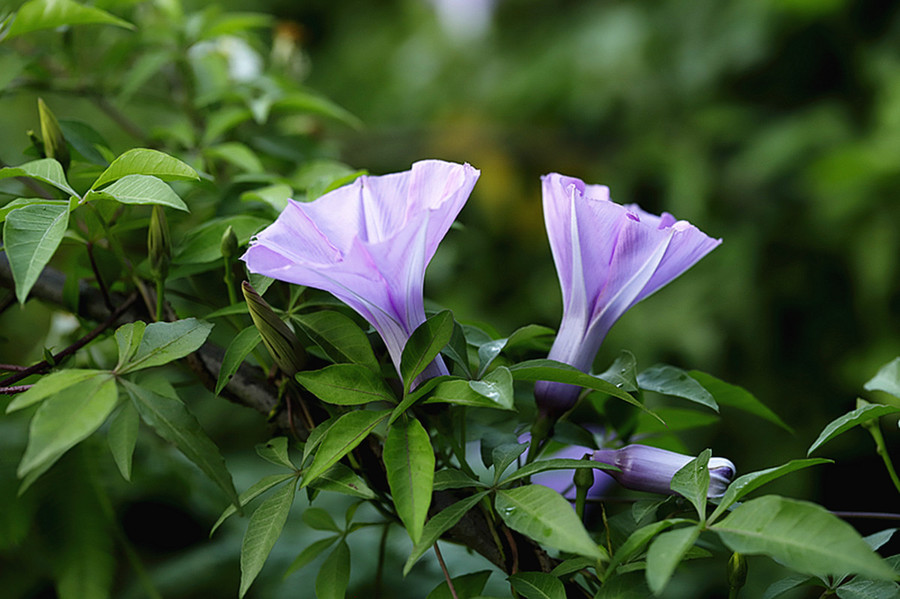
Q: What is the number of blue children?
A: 0